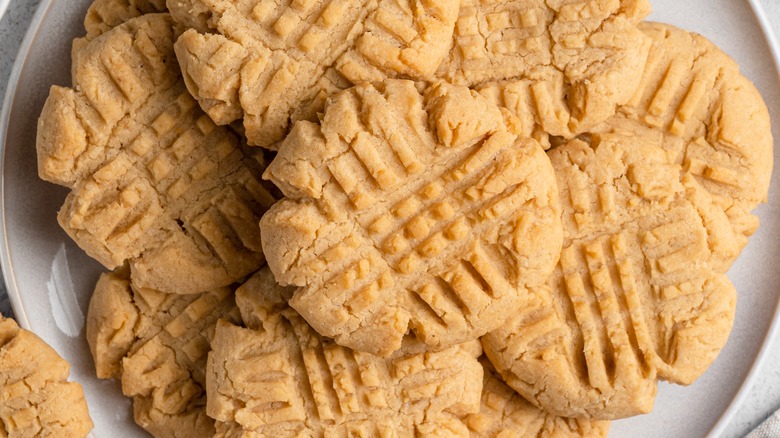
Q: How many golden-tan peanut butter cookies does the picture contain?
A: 11